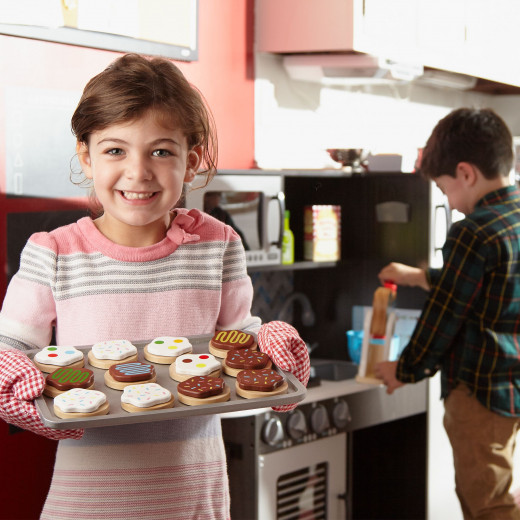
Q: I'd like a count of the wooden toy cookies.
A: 12